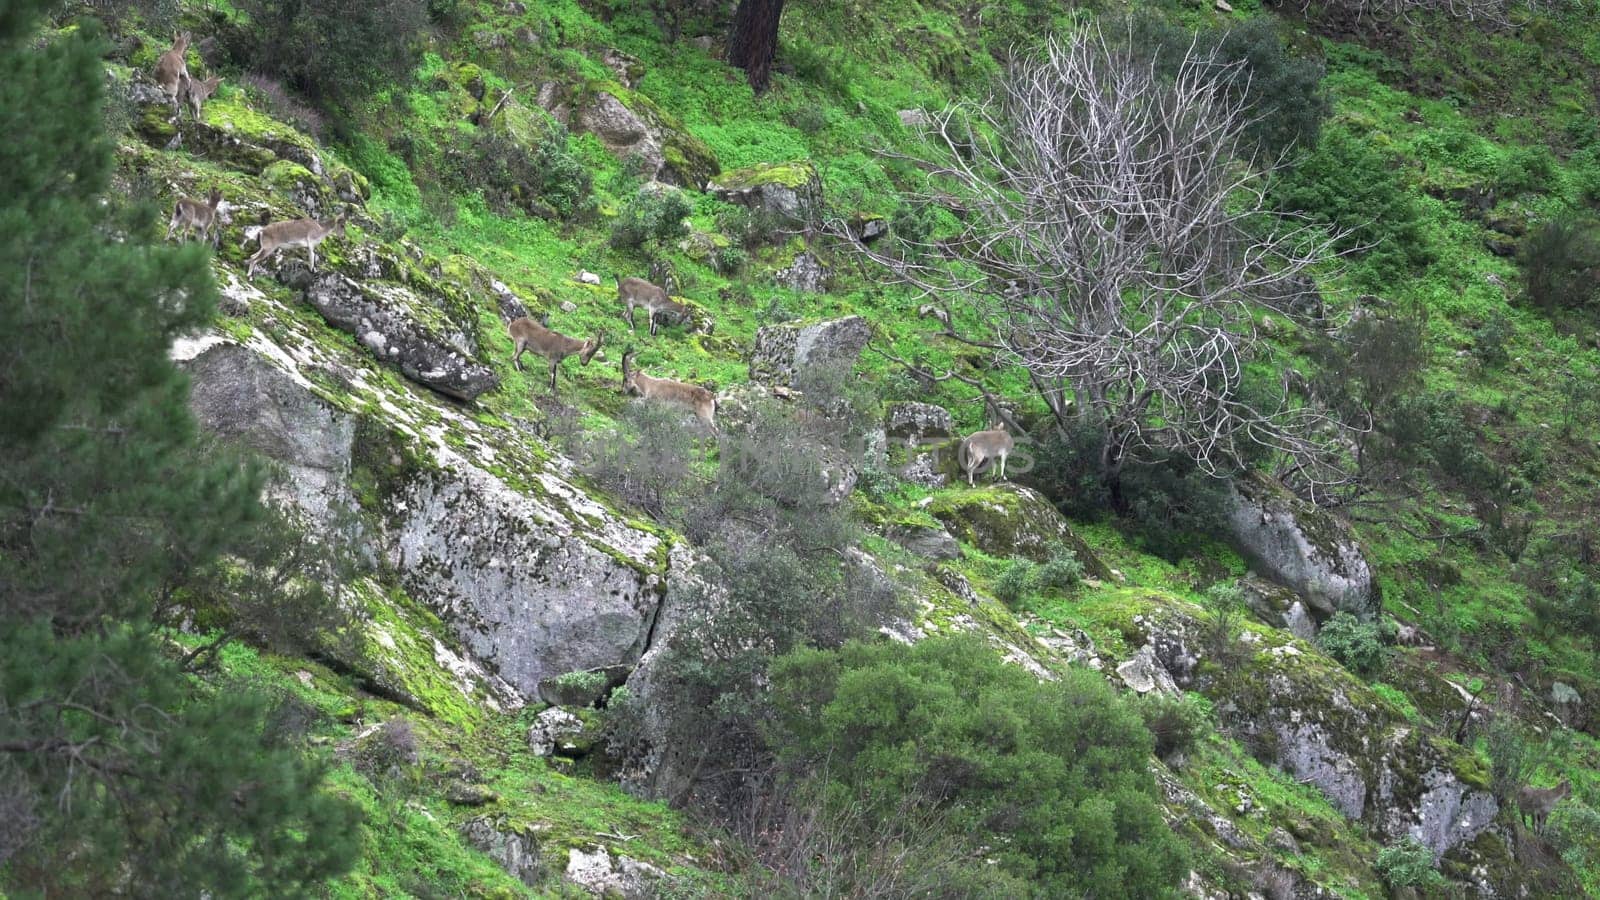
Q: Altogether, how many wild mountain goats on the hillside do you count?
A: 9